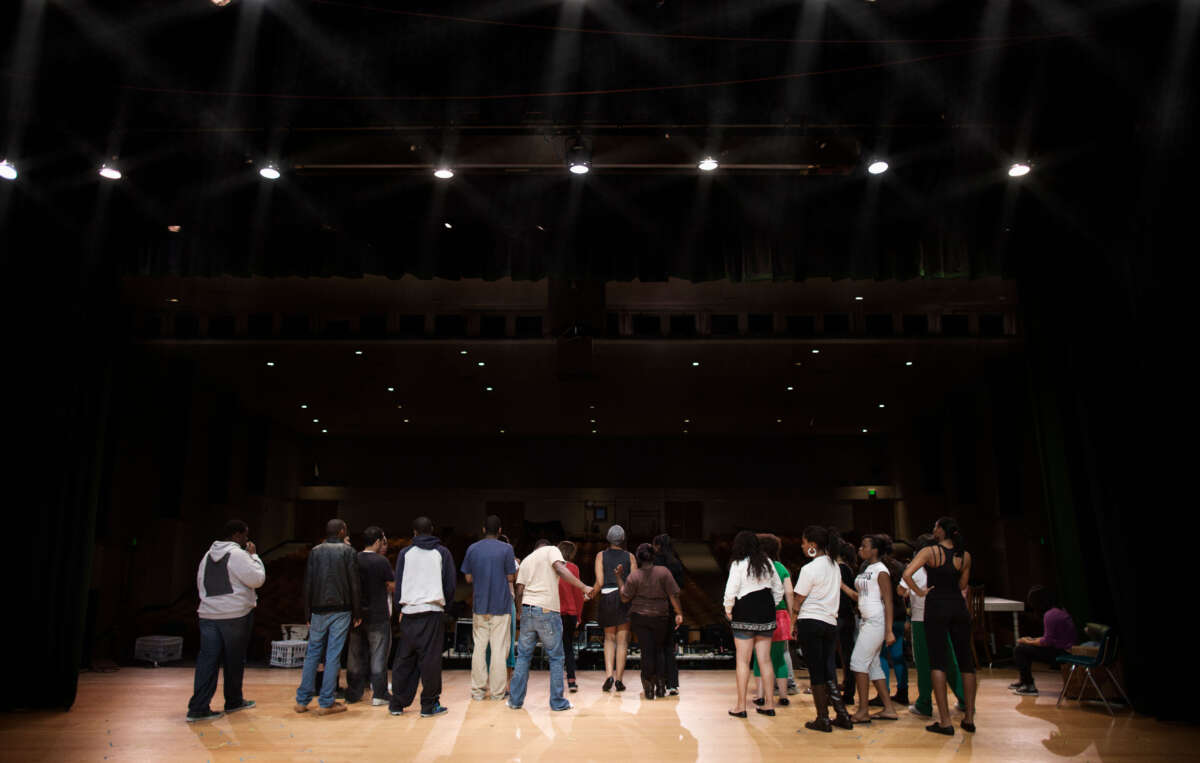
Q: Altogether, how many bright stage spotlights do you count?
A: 8